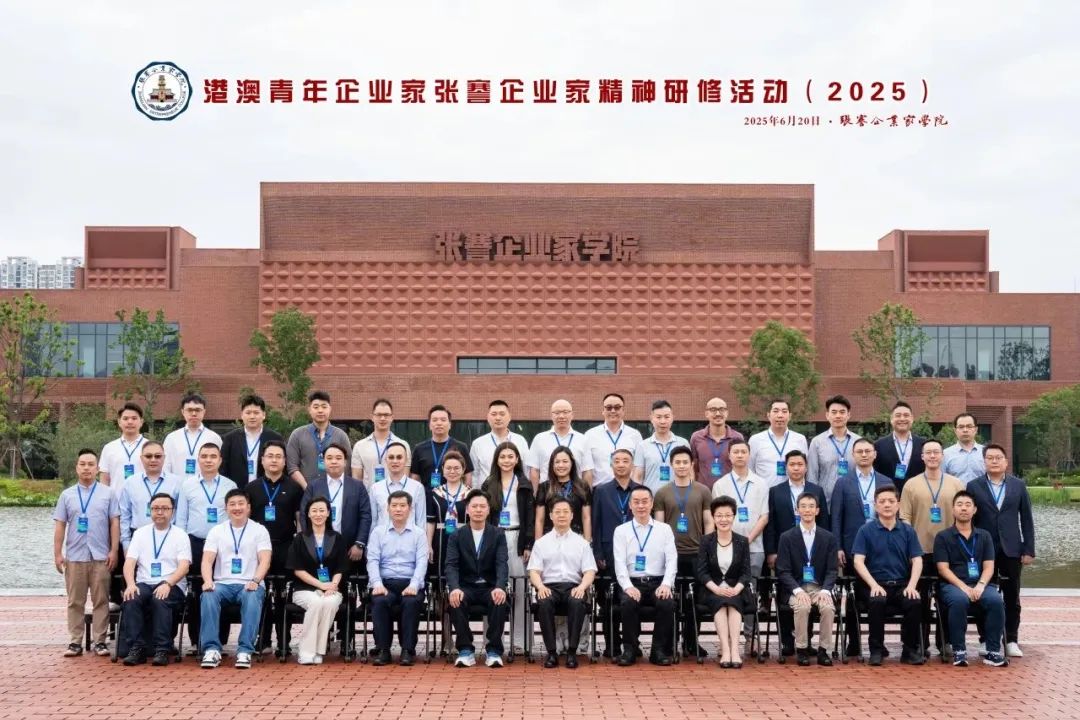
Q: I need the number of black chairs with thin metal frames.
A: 11